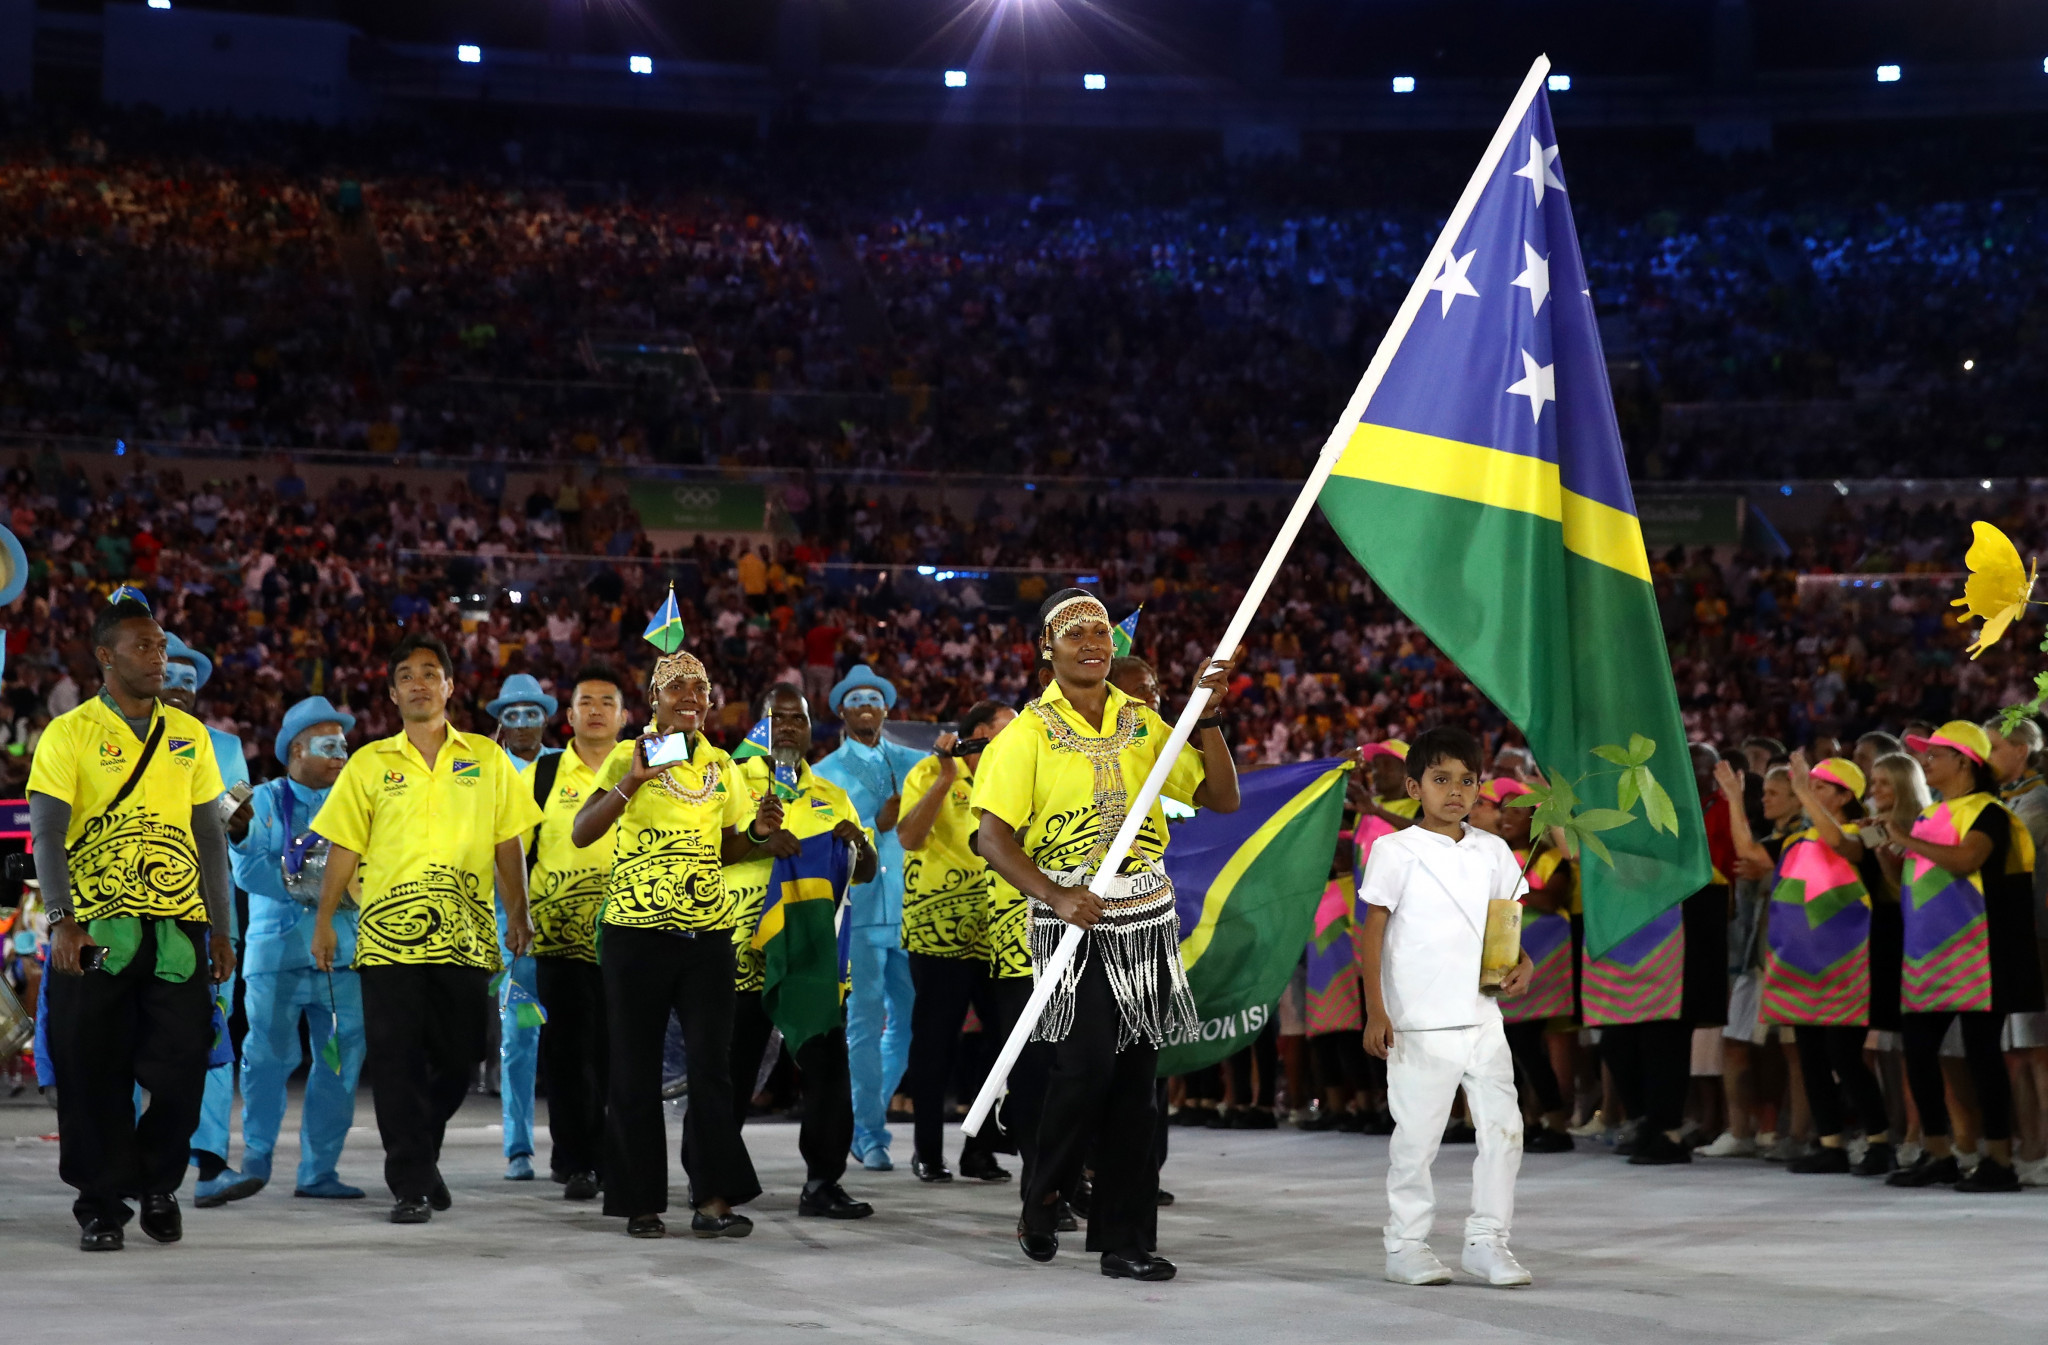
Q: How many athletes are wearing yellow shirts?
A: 8